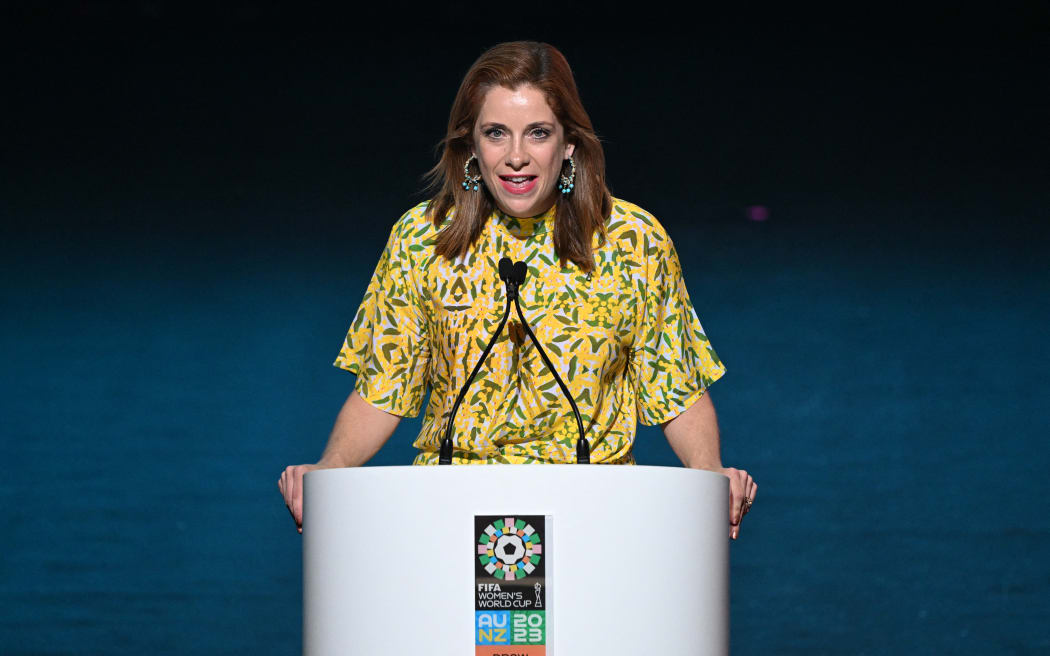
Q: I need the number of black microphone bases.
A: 2